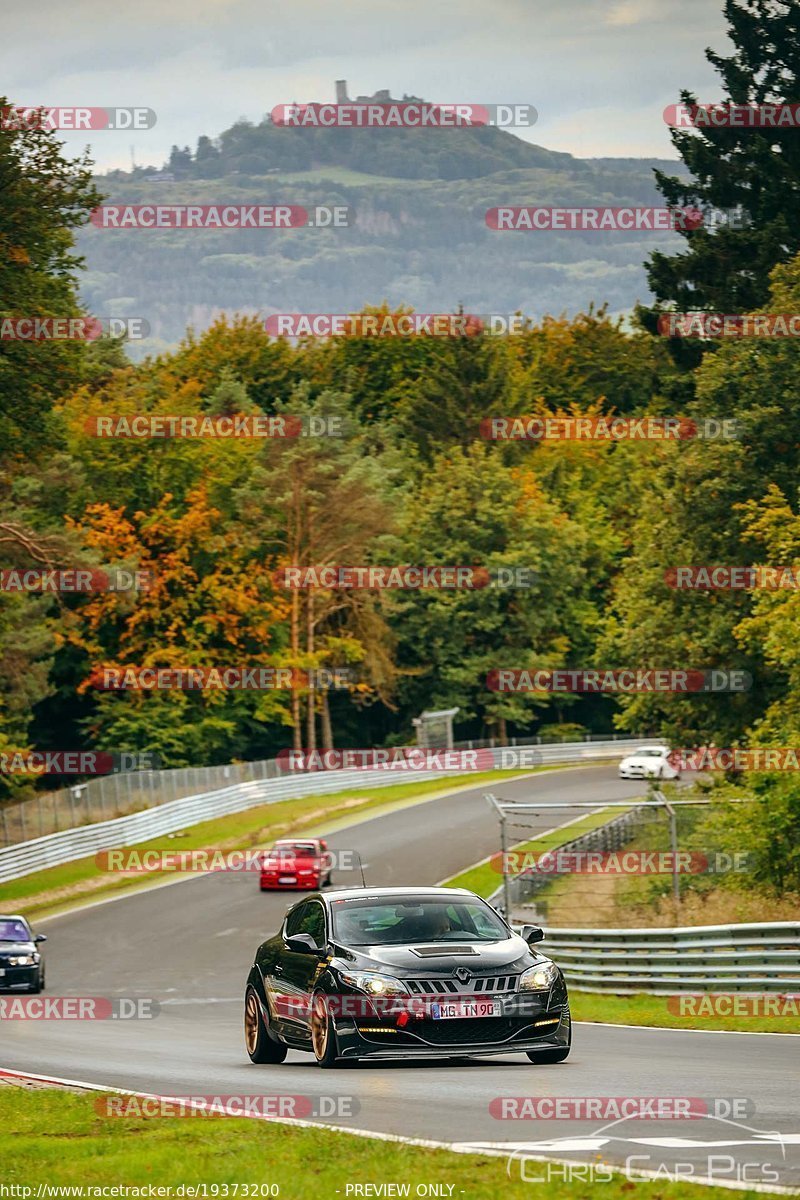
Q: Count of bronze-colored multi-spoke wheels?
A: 2